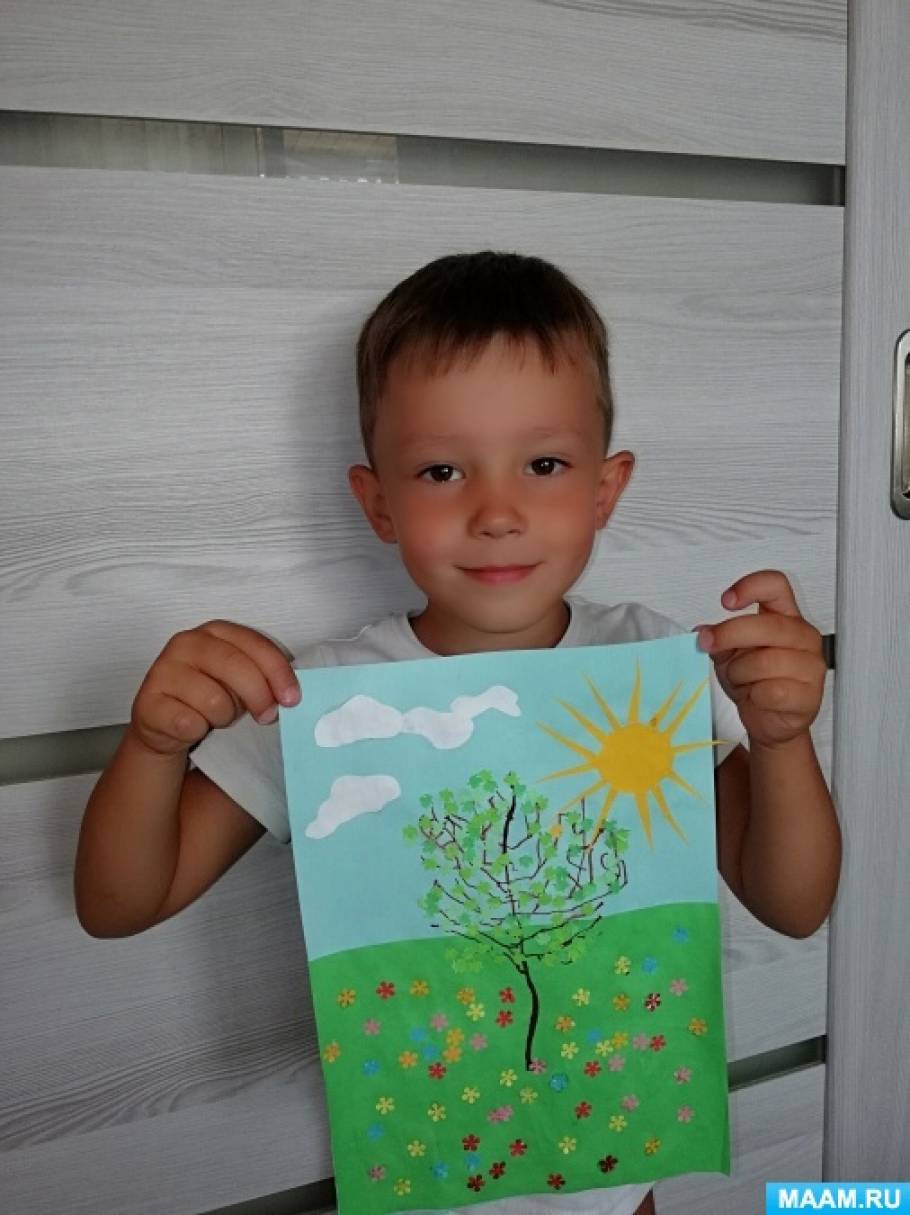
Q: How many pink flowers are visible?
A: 13